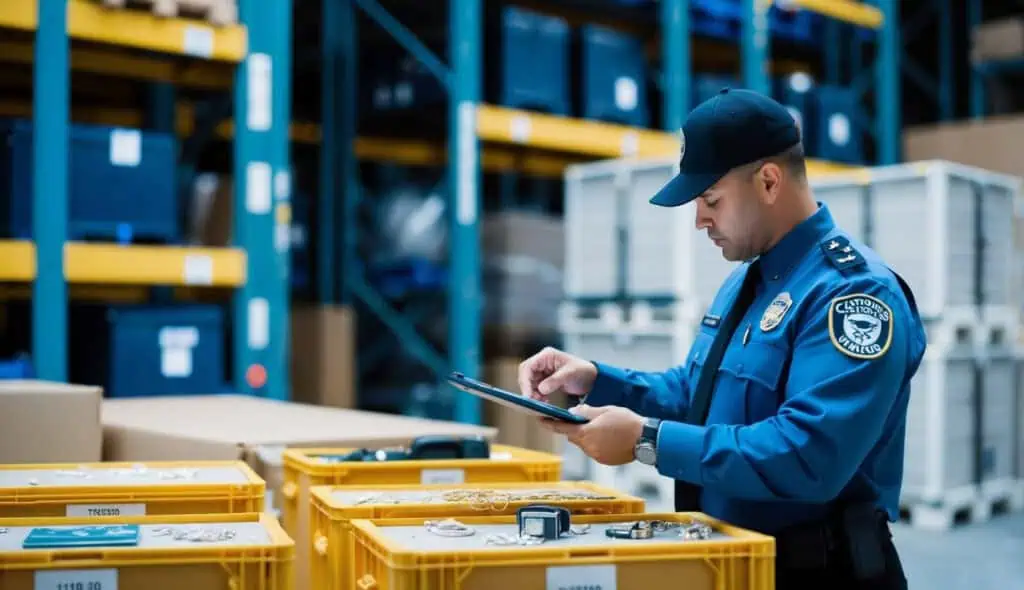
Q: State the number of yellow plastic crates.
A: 5